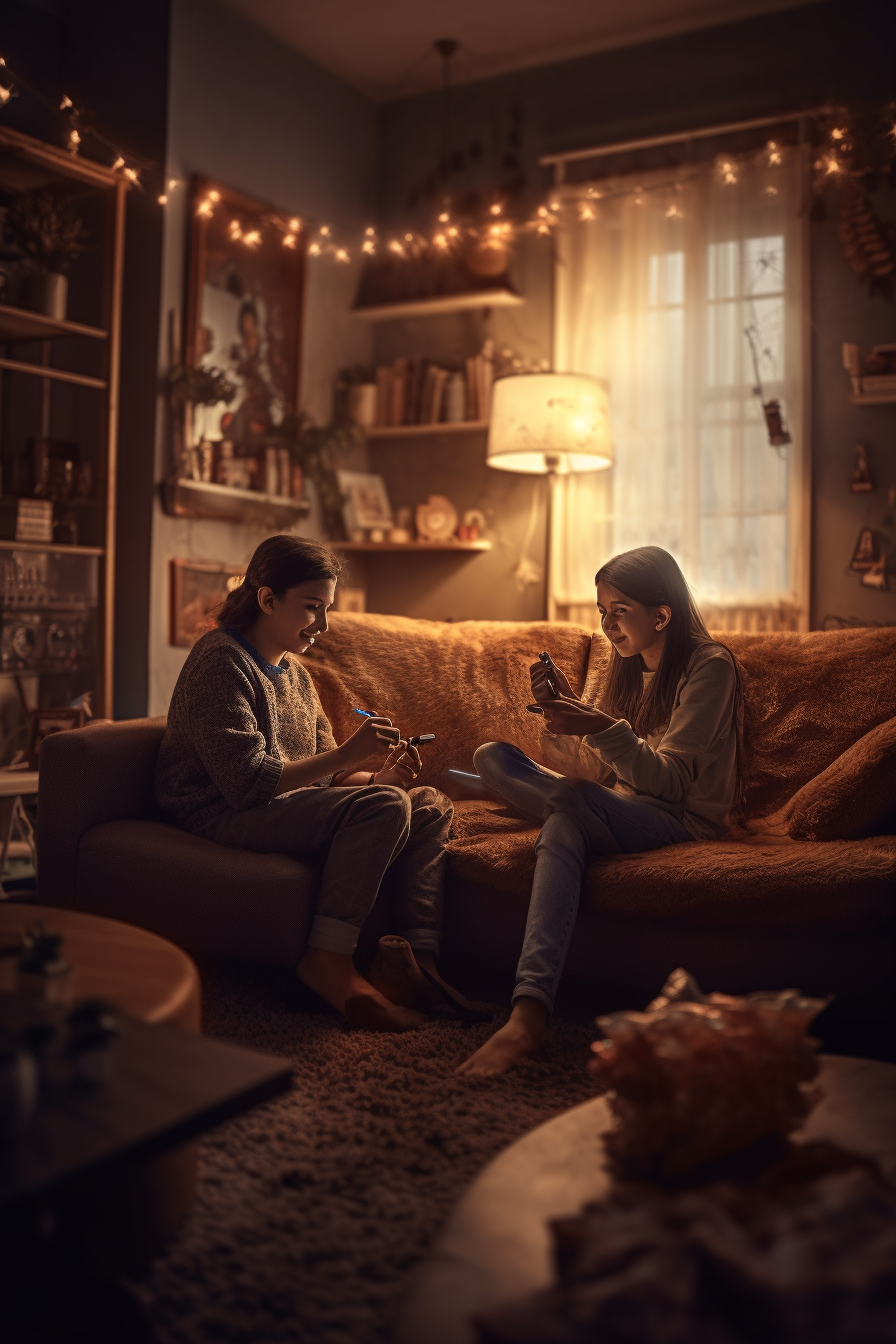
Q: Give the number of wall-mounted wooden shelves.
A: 5